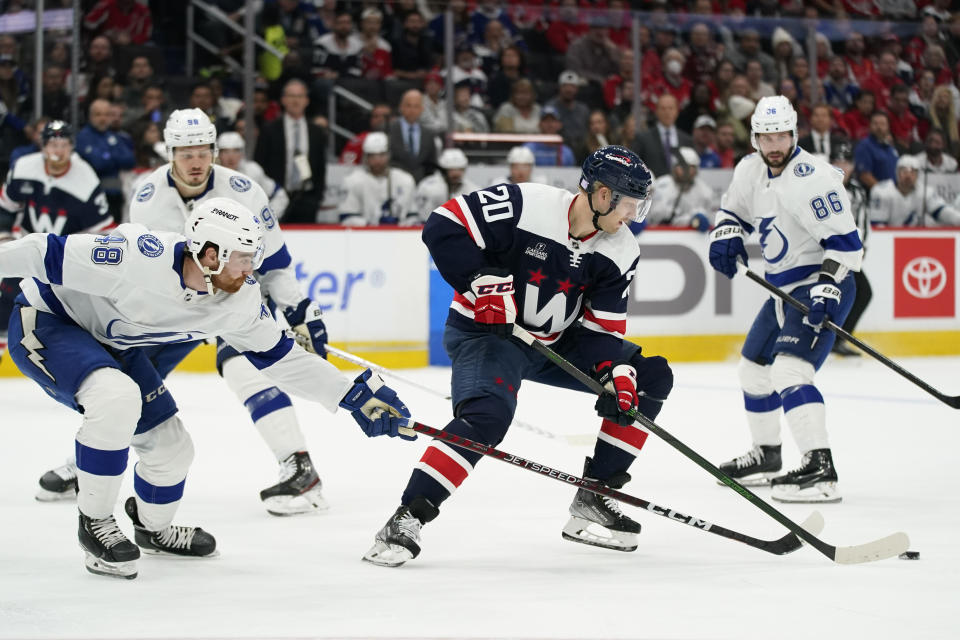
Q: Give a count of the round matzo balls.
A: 0